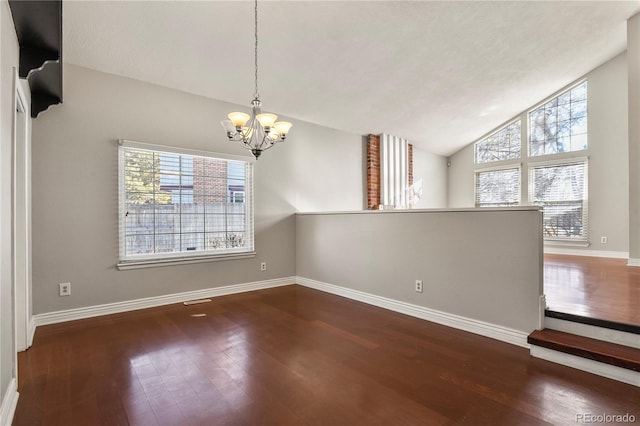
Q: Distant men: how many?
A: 0